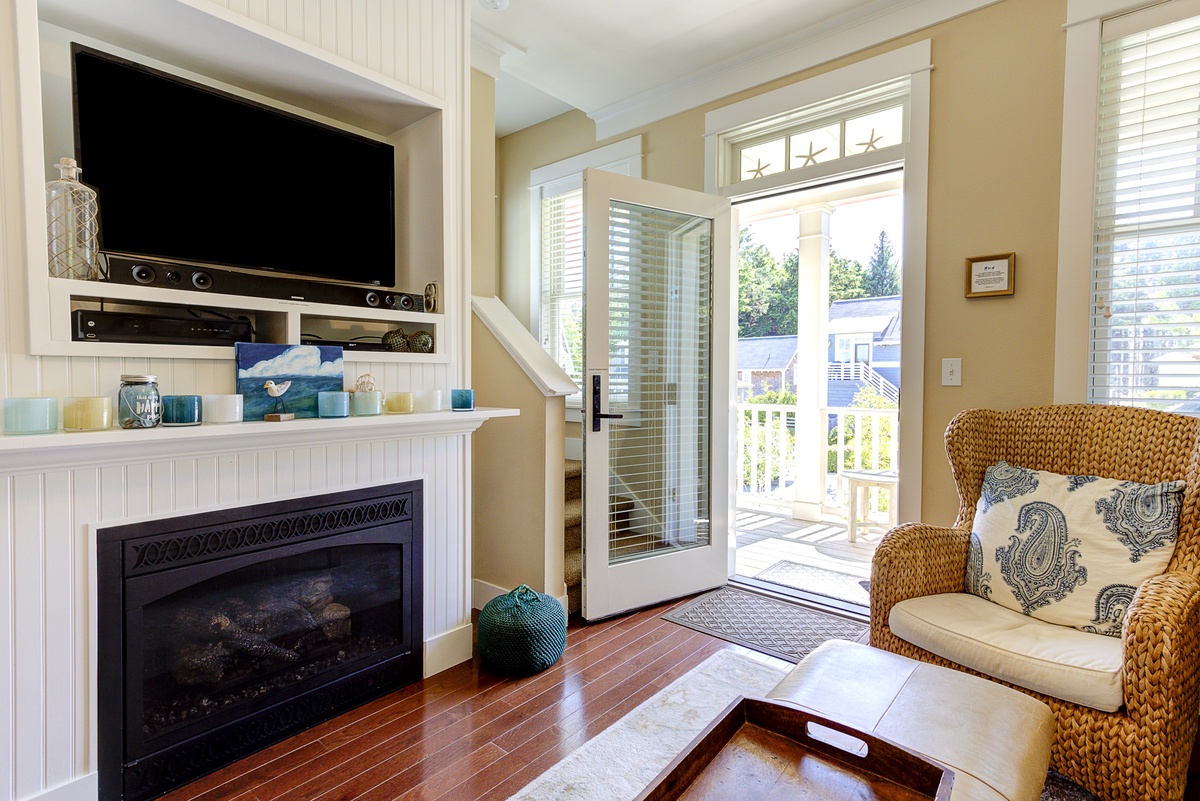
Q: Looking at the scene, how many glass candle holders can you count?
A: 9